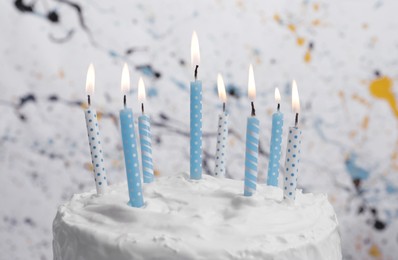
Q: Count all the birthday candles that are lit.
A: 8